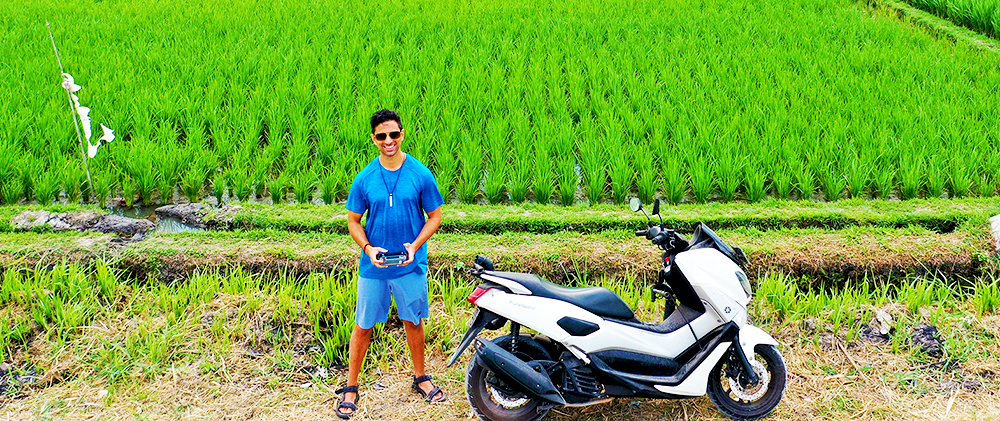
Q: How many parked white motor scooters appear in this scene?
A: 1